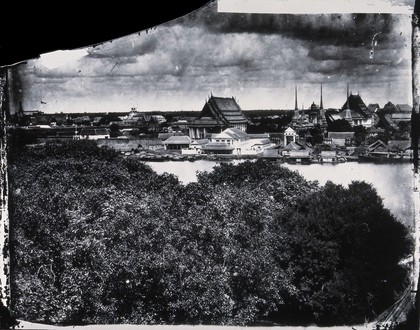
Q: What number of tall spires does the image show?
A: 3